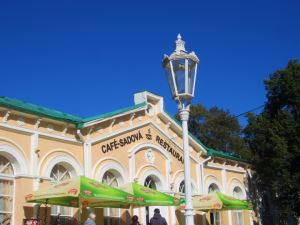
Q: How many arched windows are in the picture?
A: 7